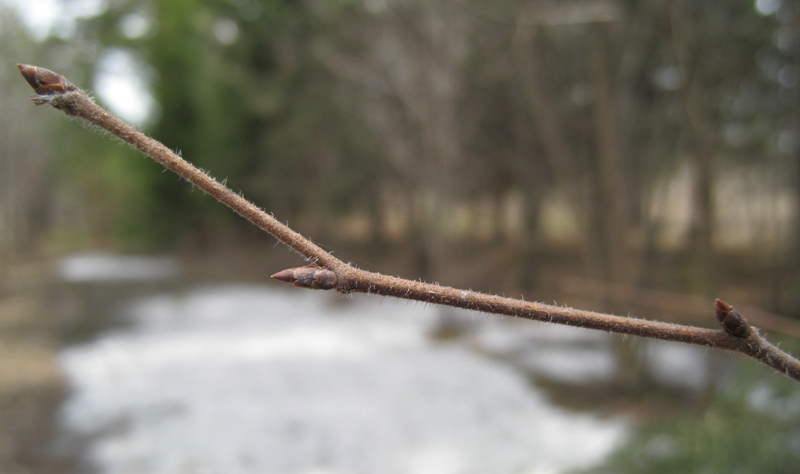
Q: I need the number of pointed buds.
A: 3